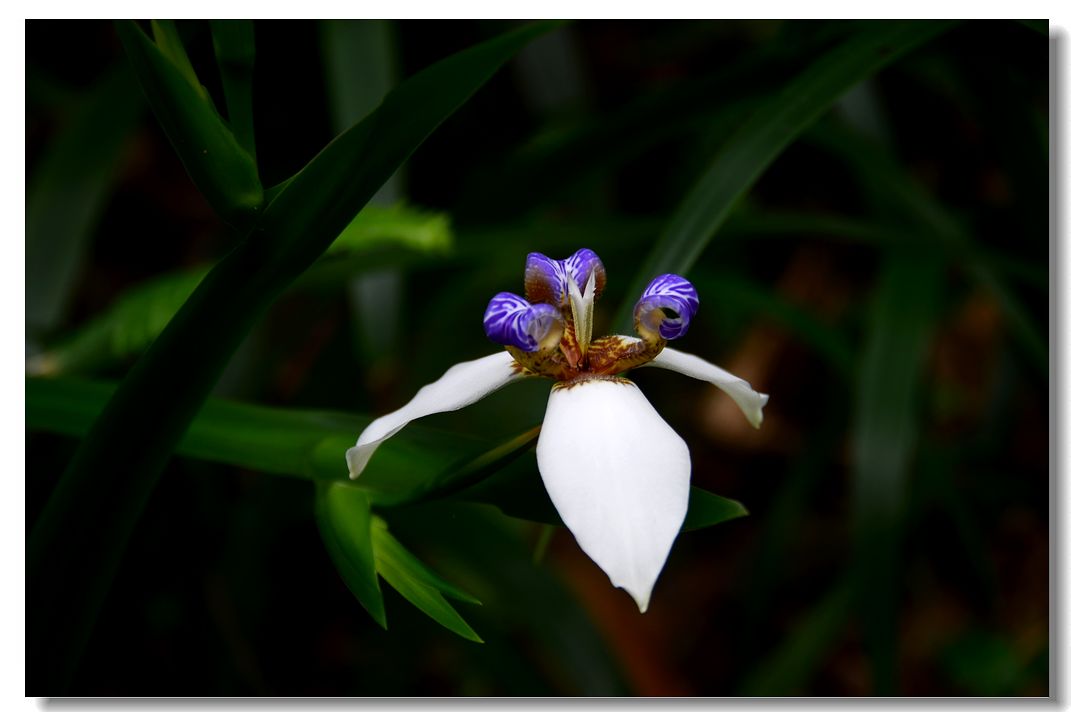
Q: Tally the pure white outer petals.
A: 3